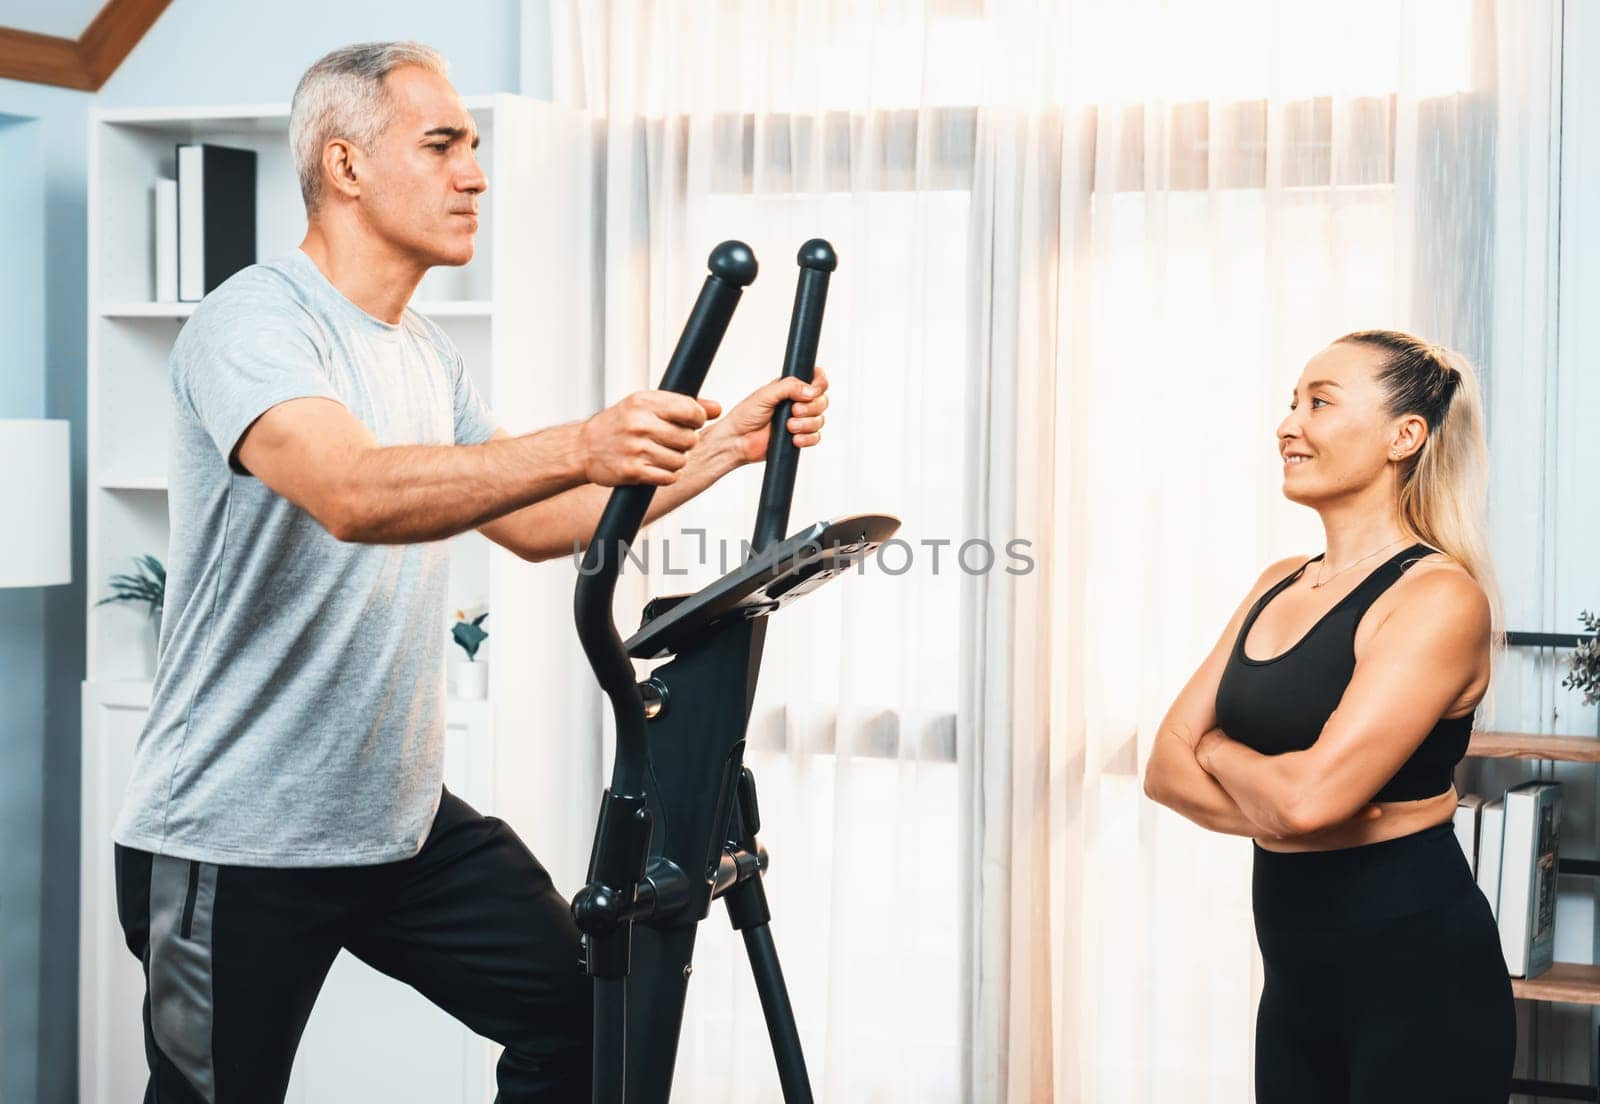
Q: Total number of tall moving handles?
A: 2